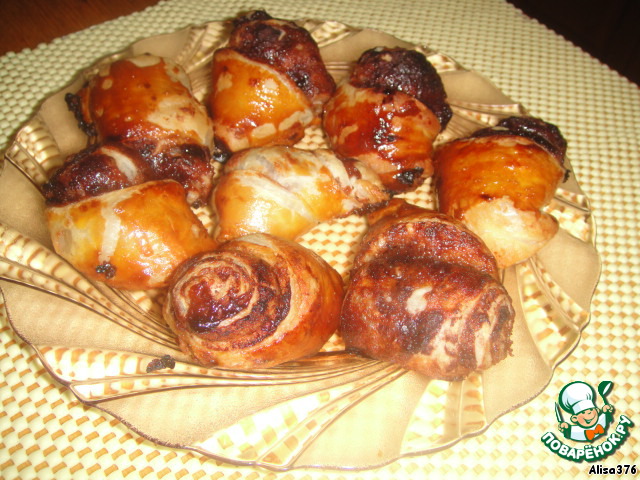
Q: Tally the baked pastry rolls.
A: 8